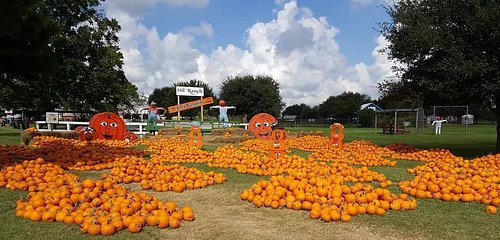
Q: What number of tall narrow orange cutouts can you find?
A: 3